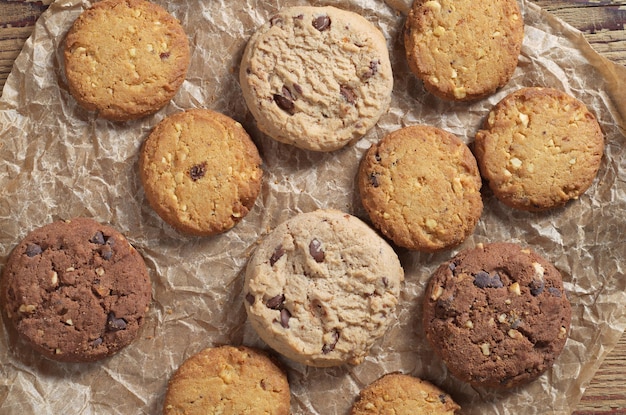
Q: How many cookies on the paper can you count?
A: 11